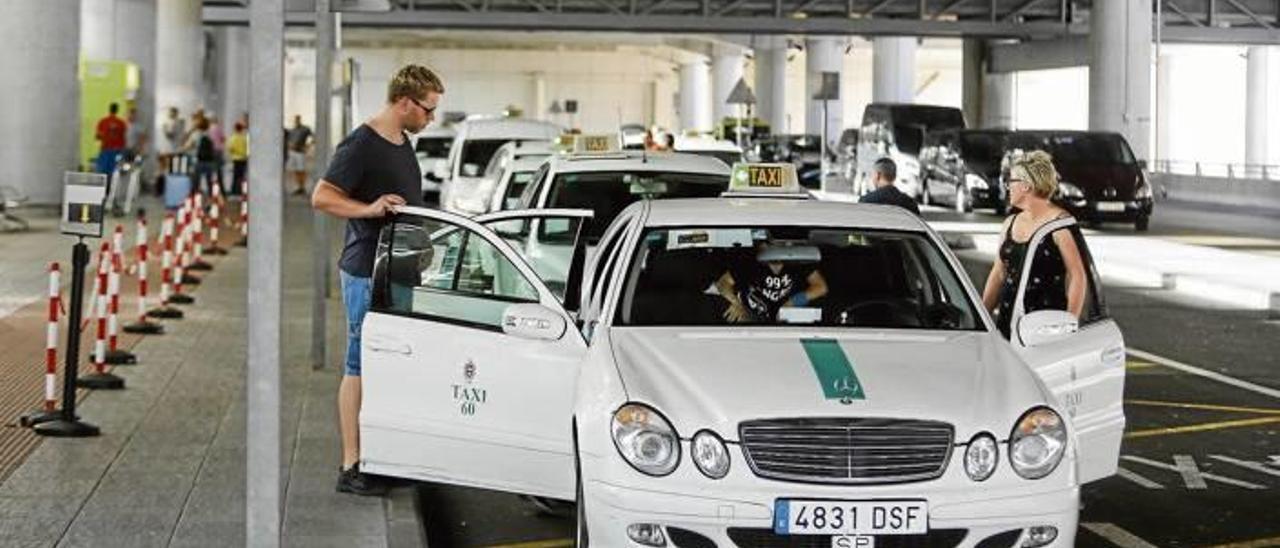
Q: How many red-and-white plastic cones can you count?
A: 10